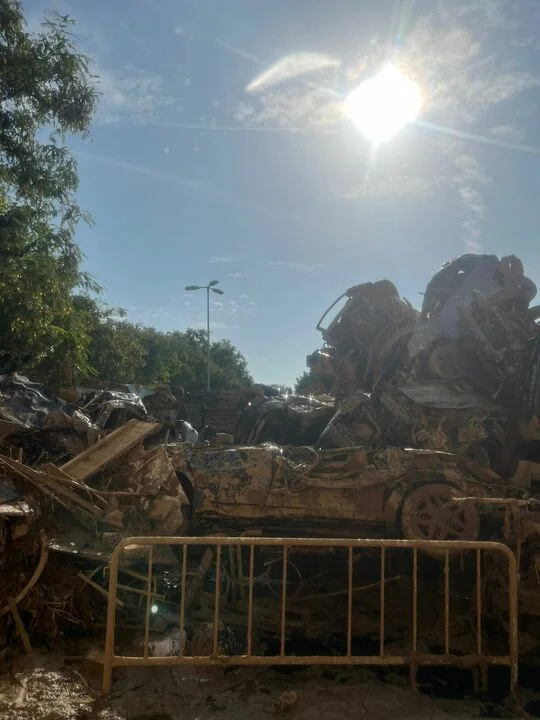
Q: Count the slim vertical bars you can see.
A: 10